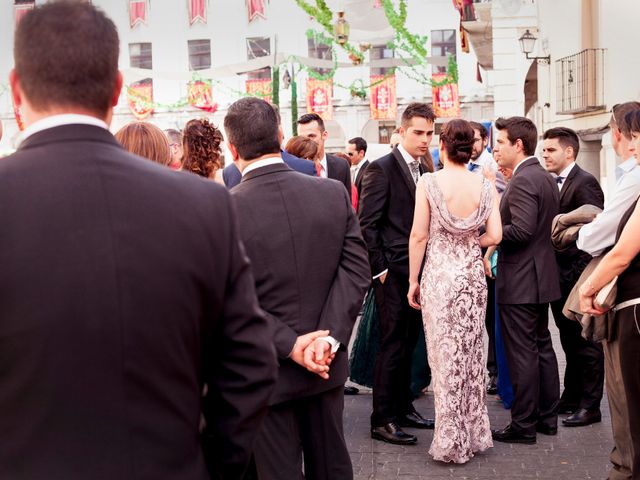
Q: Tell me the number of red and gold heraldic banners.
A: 6